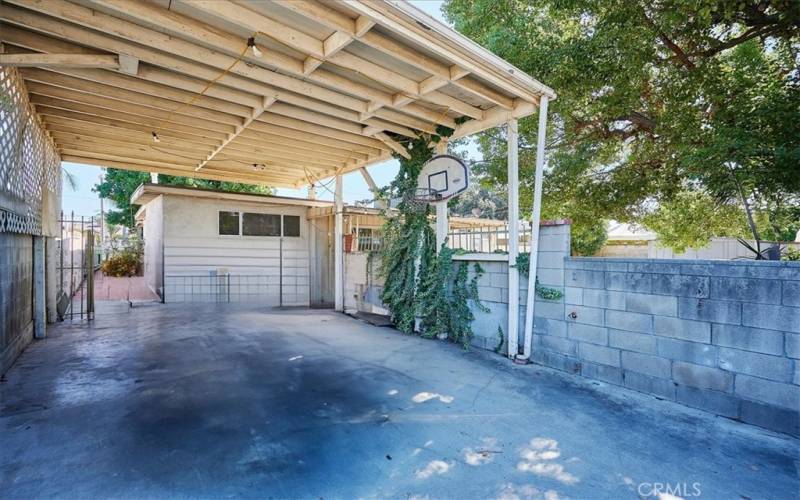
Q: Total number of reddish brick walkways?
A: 1